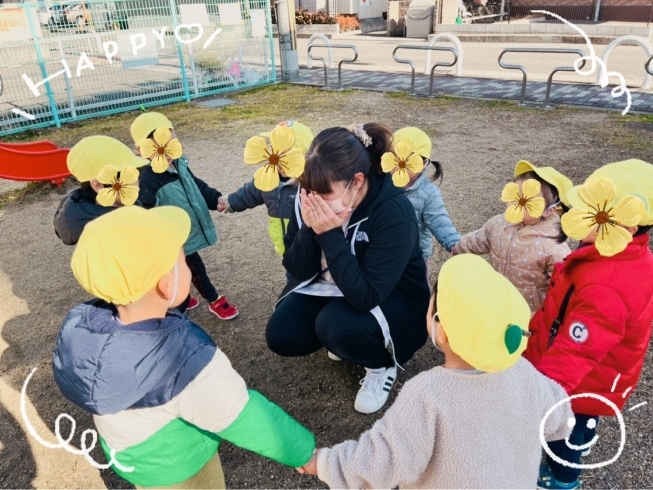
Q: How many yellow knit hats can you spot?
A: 8